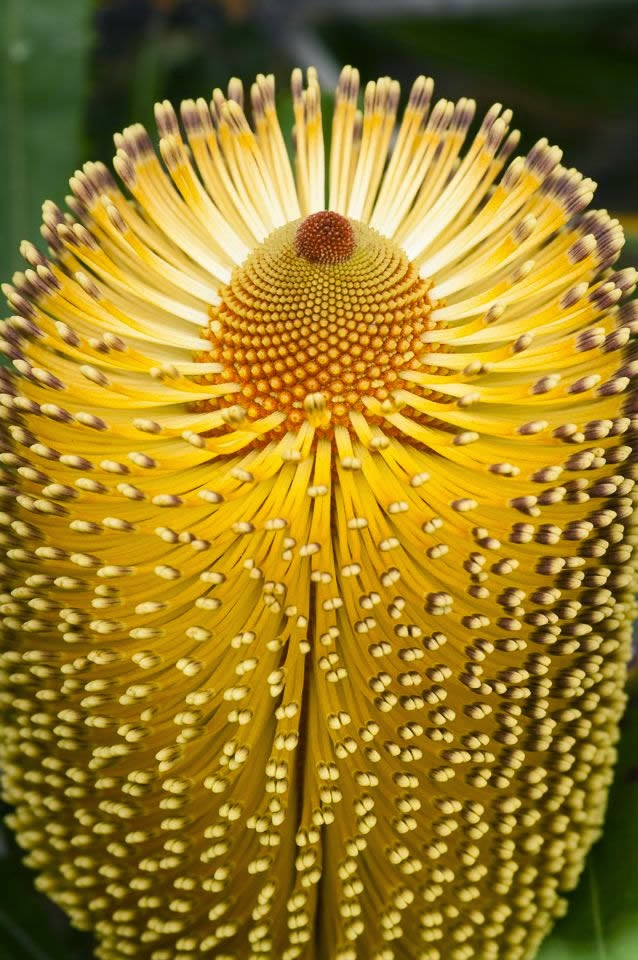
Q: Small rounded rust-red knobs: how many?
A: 1